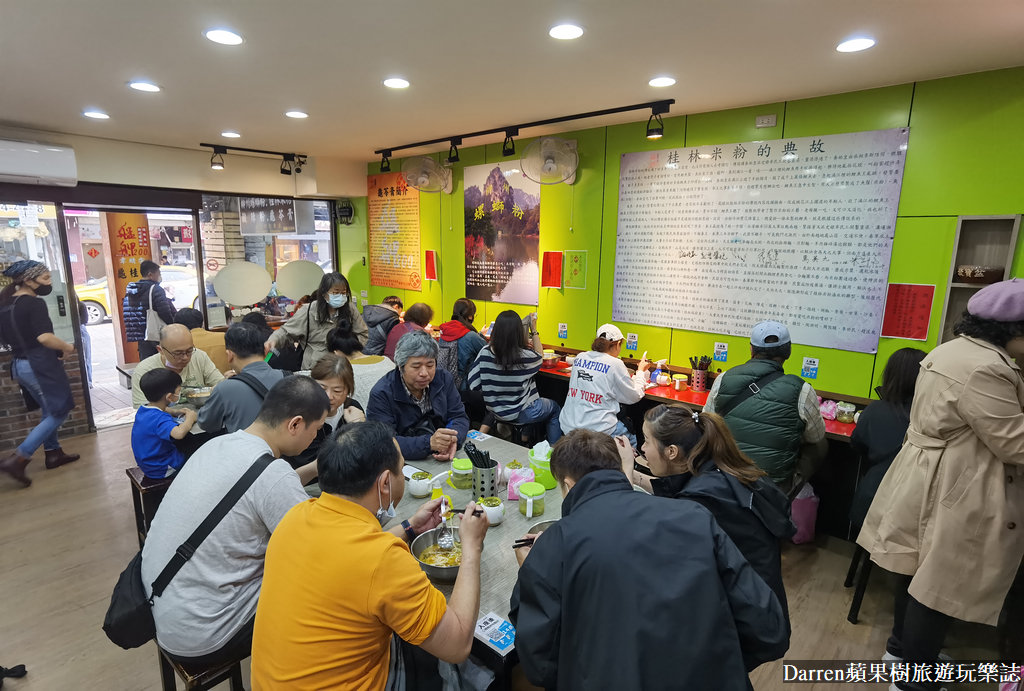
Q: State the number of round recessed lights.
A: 9